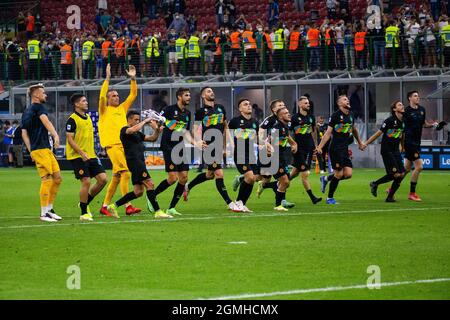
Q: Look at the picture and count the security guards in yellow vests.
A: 8